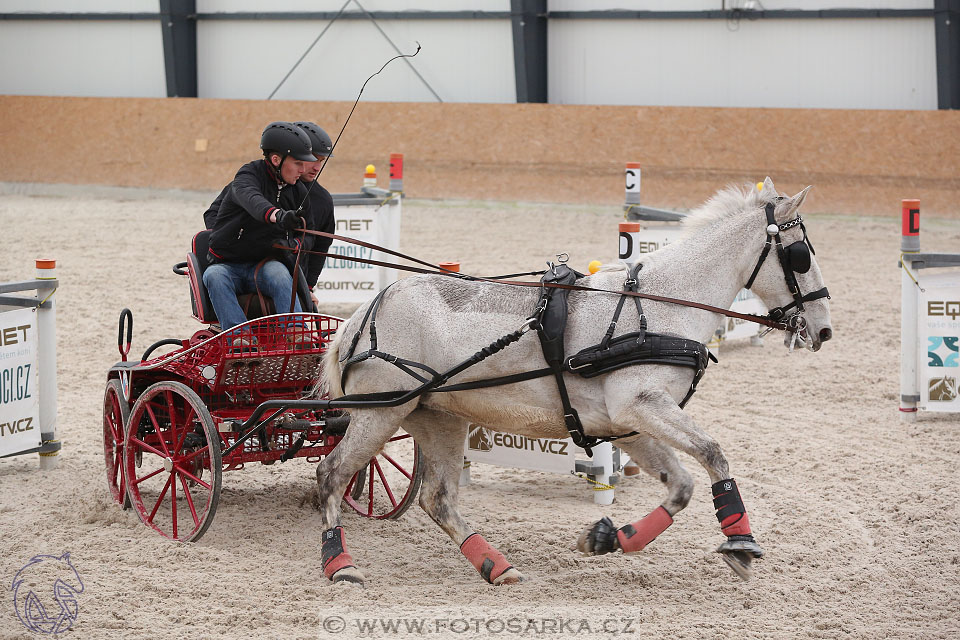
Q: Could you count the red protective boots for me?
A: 4